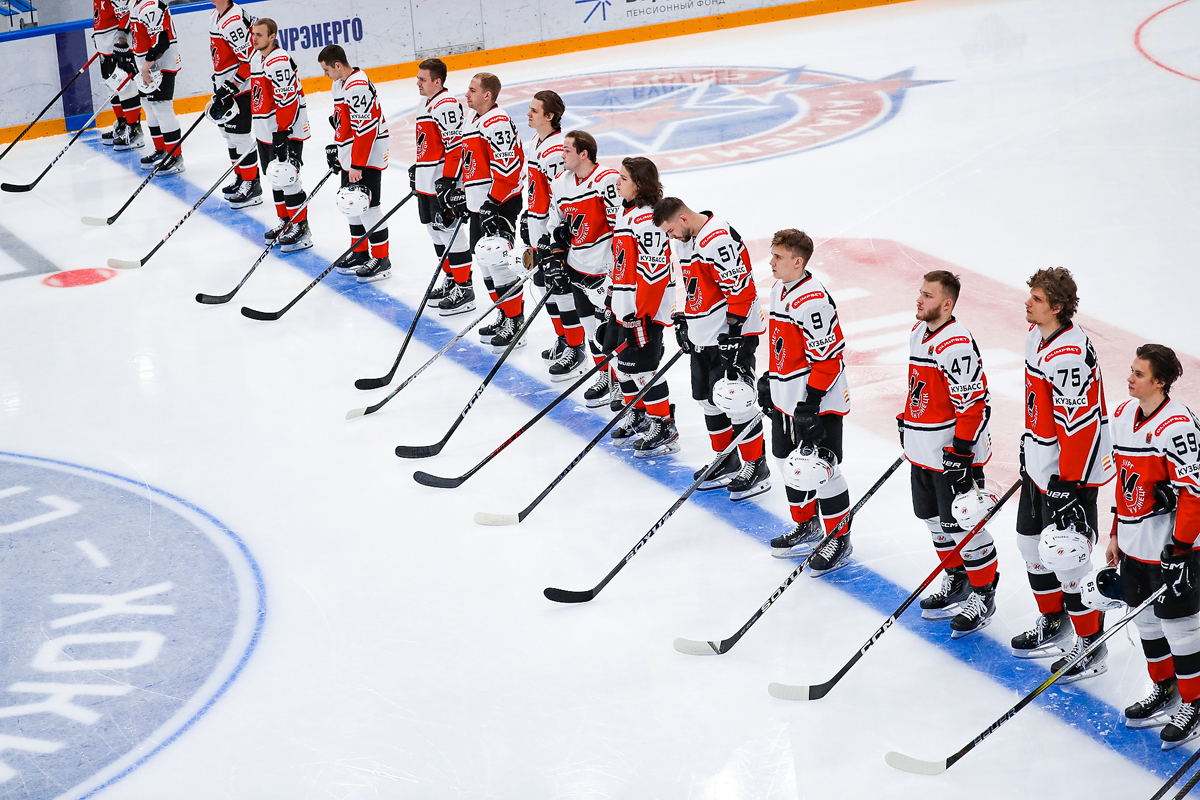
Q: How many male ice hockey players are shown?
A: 15